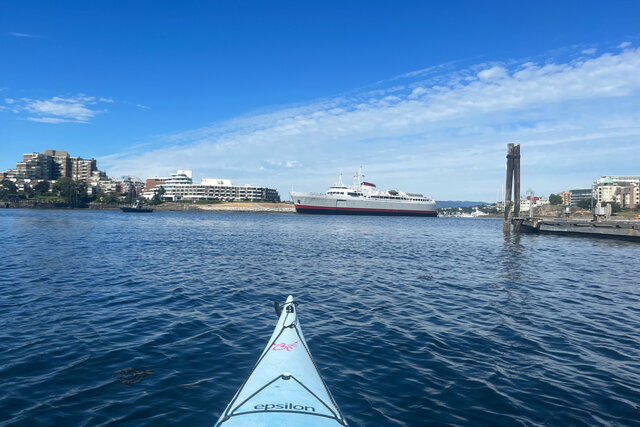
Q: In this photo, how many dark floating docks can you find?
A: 1